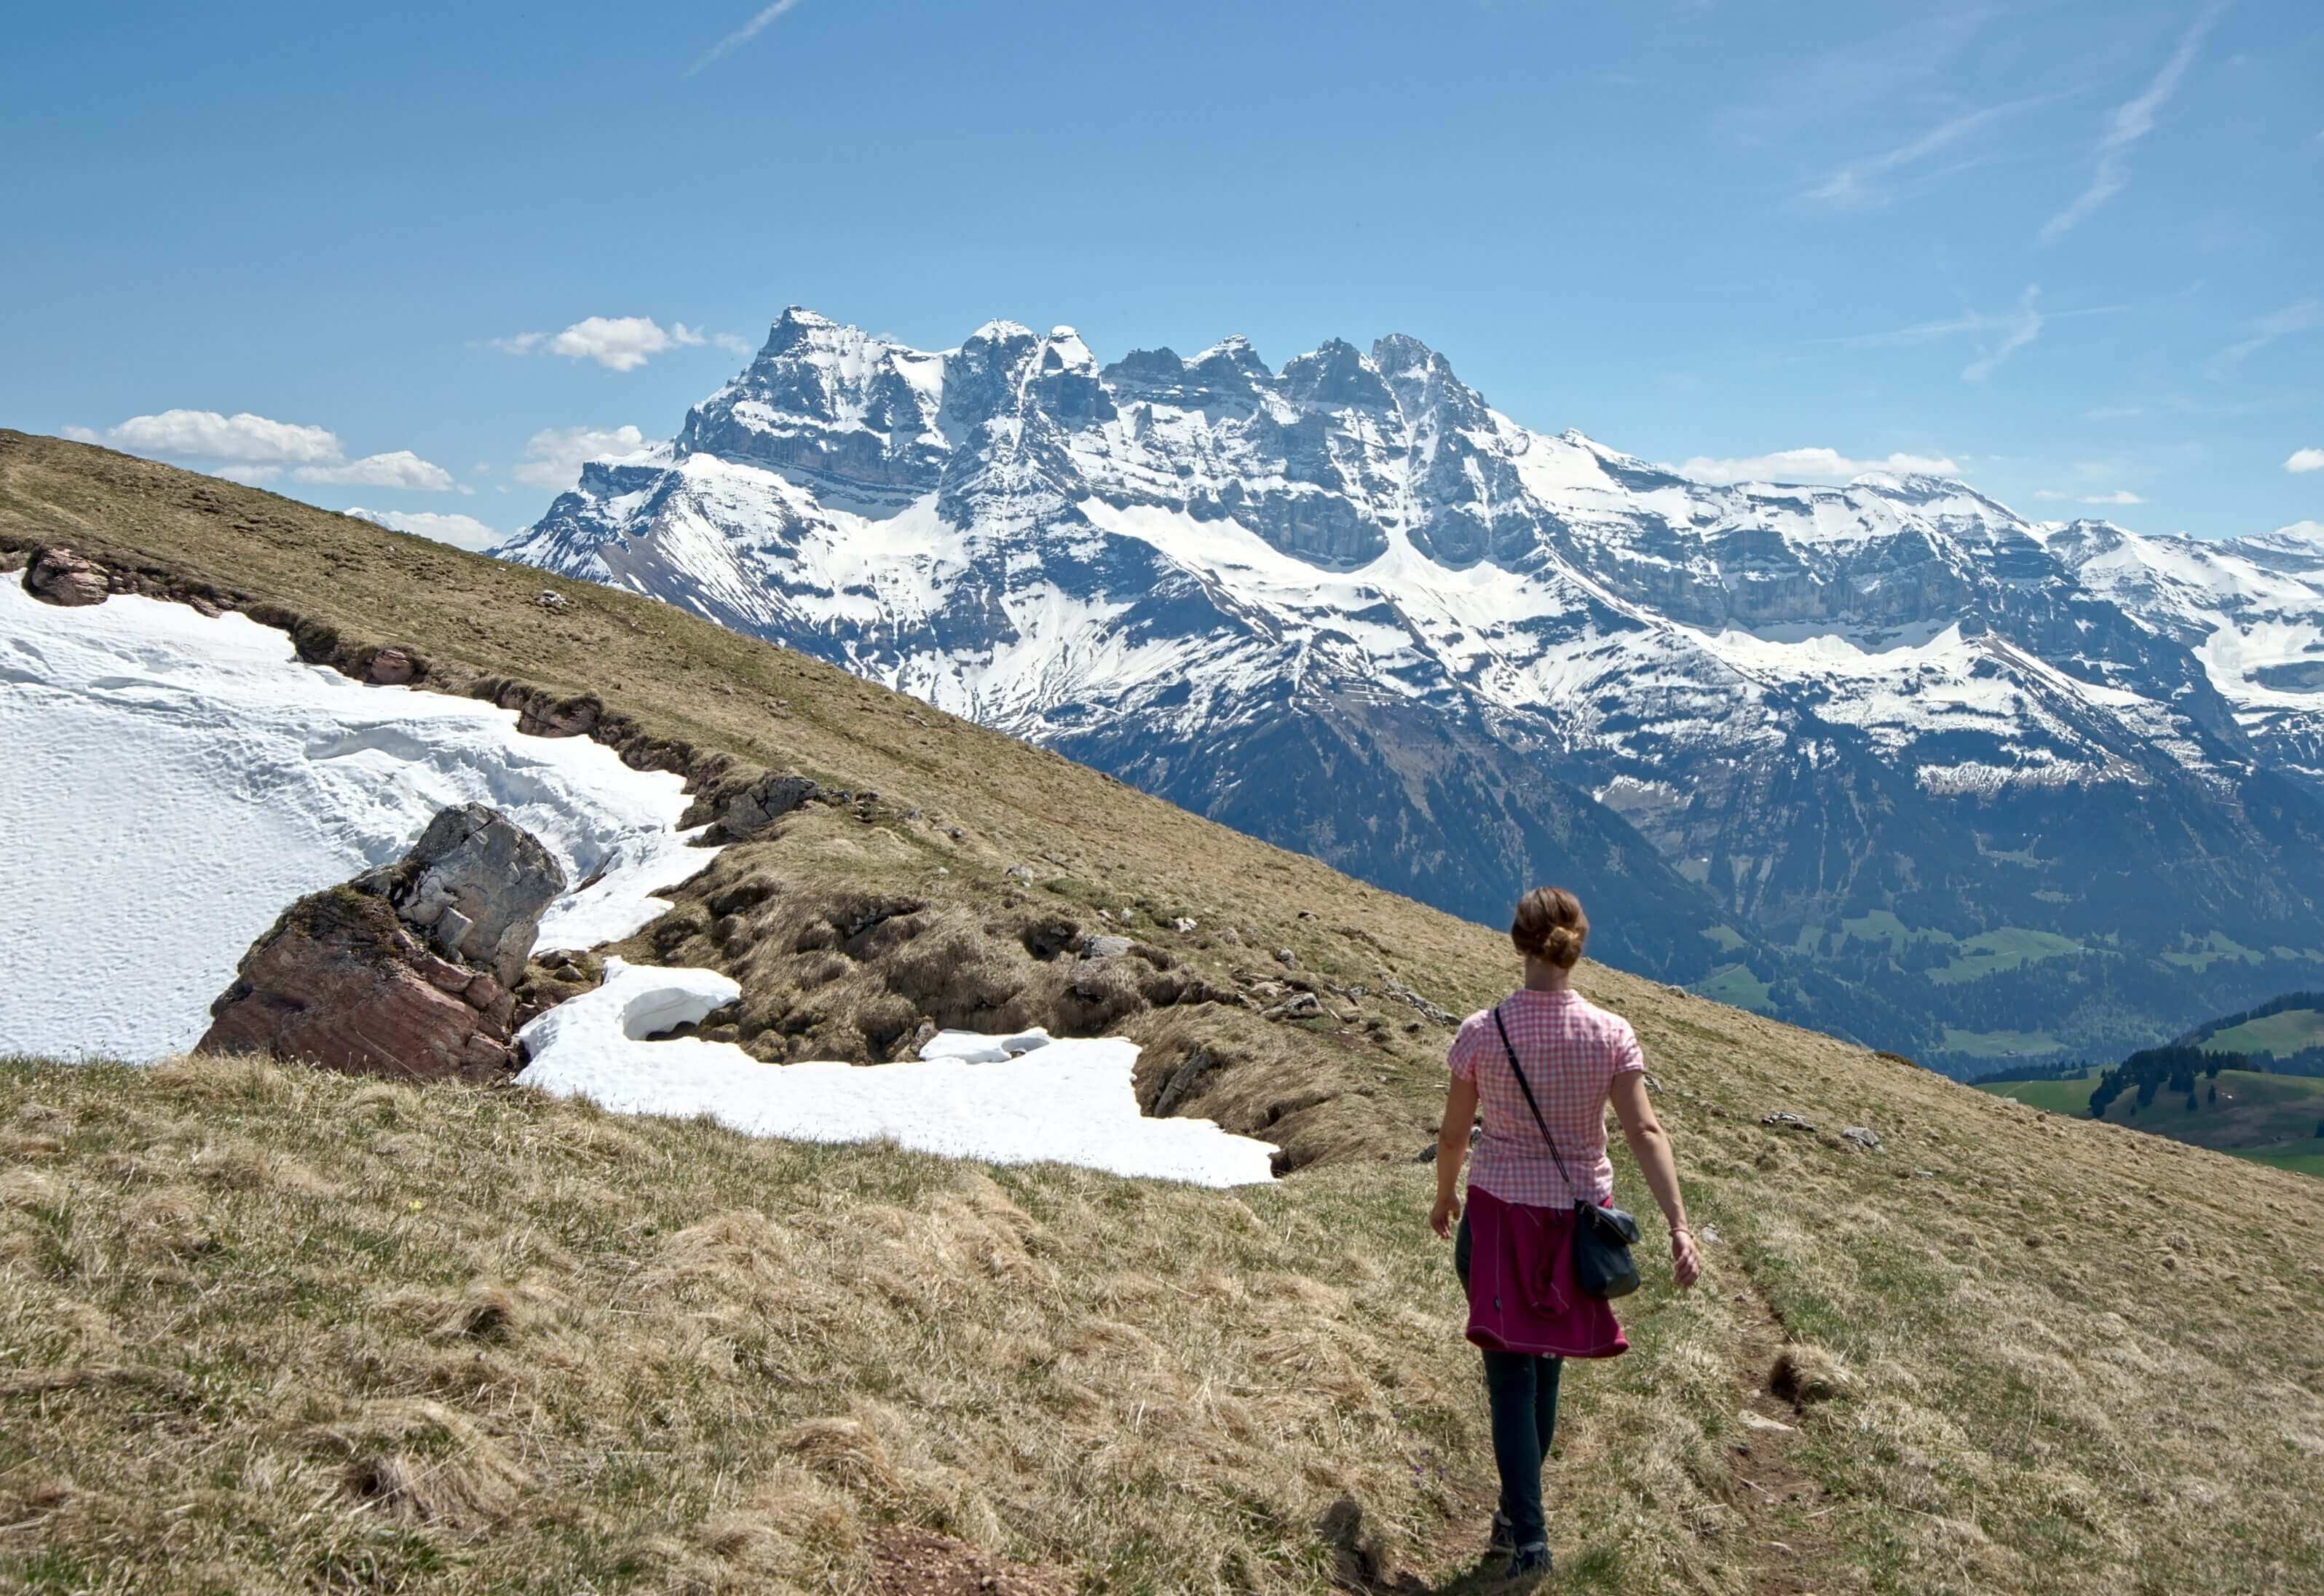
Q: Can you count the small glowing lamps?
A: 0